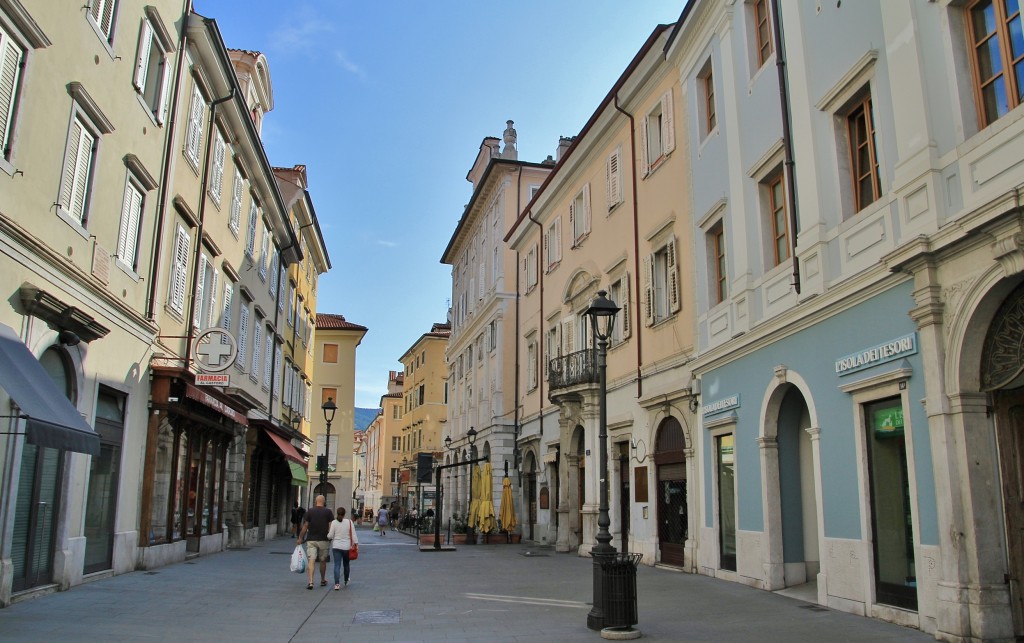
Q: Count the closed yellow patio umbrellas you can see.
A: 3